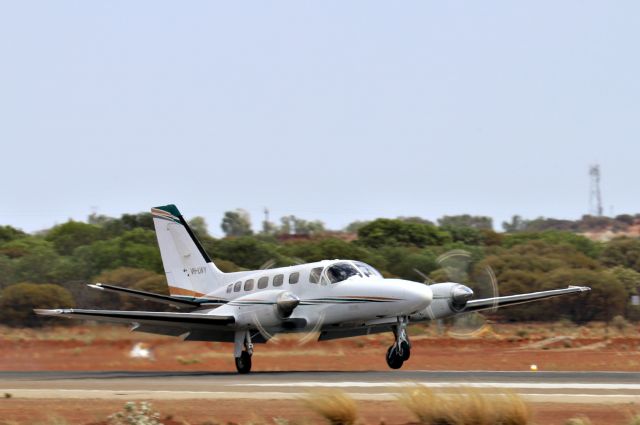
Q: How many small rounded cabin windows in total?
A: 6